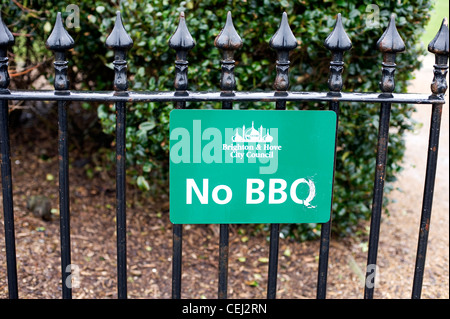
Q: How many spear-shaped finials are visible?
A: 9